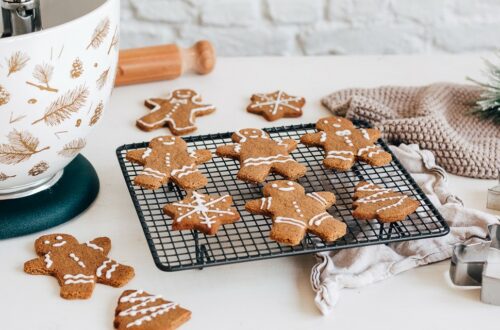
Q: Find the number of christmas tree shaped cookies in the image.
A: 2